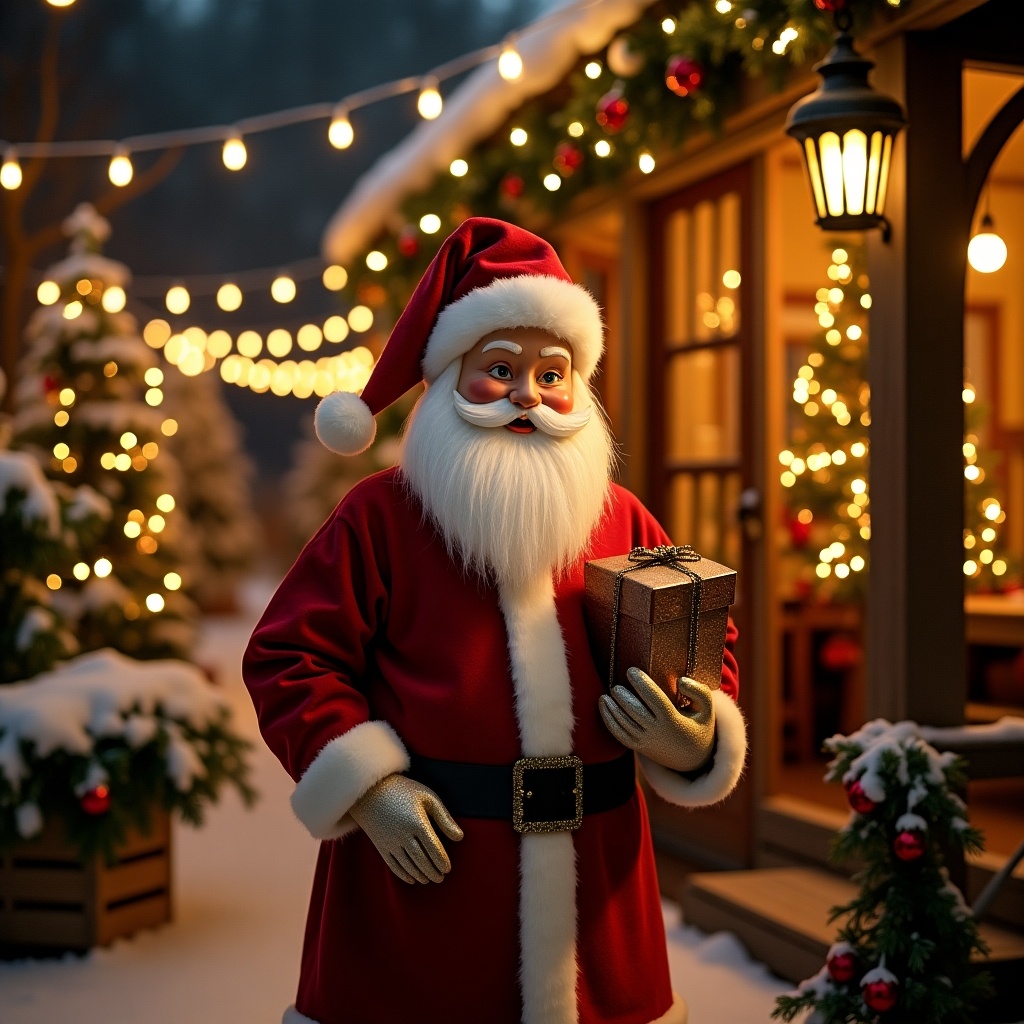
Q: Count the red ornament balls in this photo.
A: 11